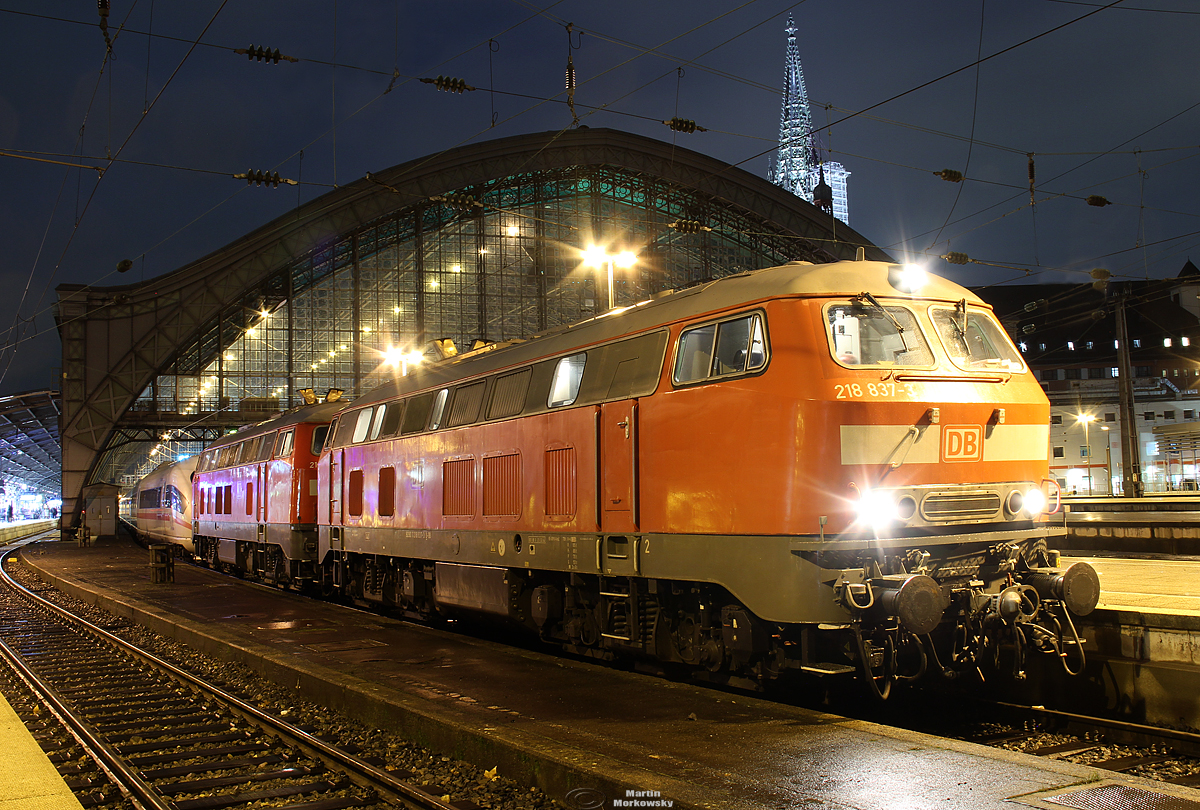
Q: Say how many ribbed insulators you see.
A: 13